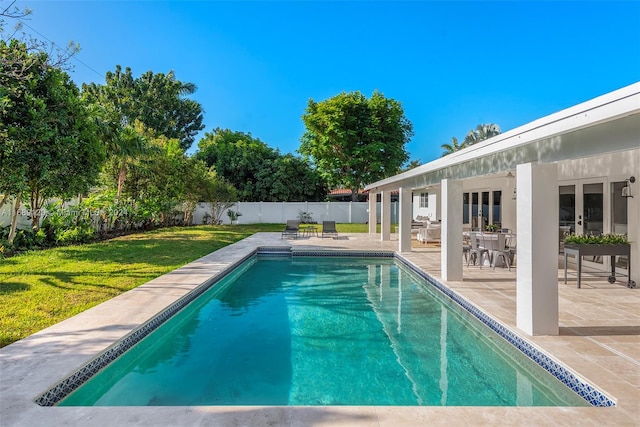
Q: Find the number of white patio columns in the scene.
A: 5